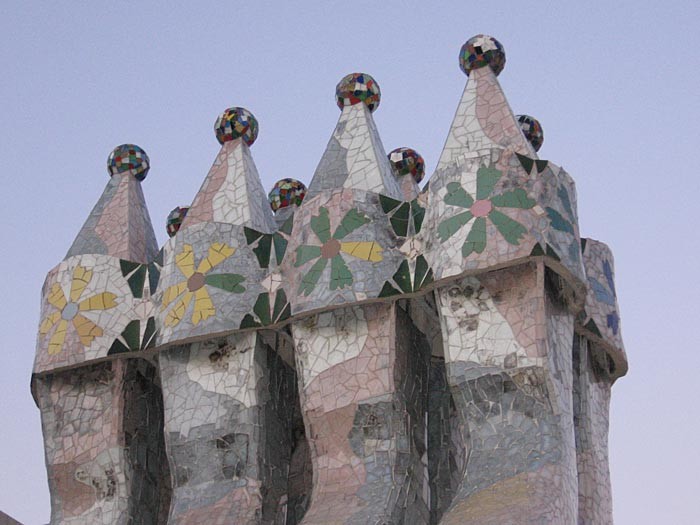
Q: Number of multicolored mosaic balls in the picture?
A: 8